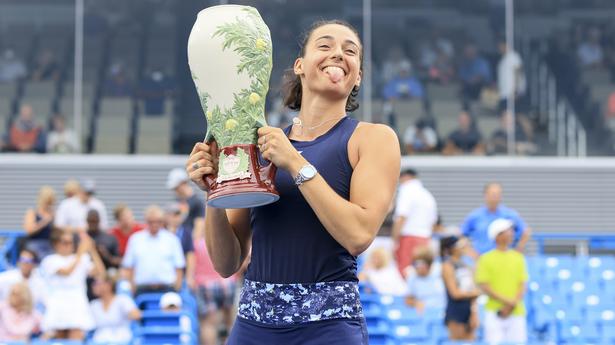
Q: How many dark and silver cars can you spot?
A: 0